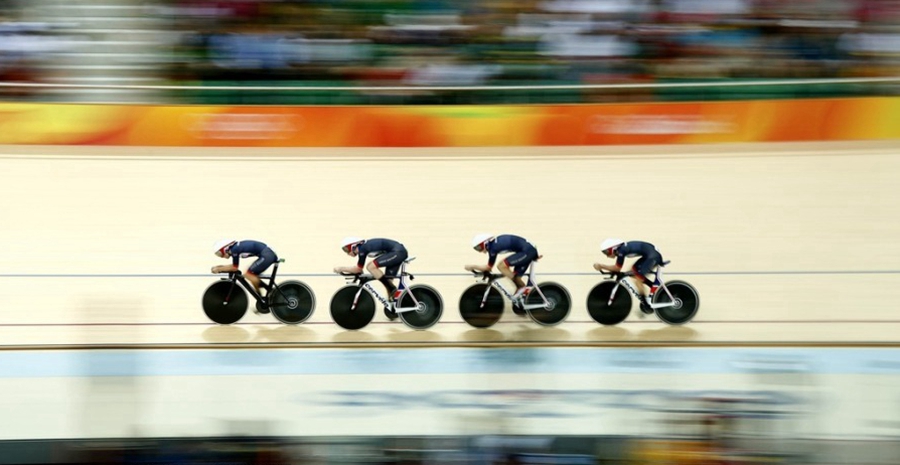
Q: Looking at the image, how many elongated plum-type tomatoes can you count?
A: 0